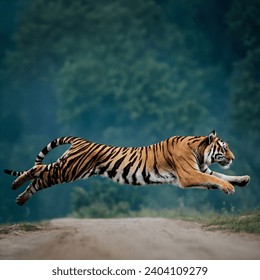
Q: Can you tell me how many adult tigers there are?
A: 1